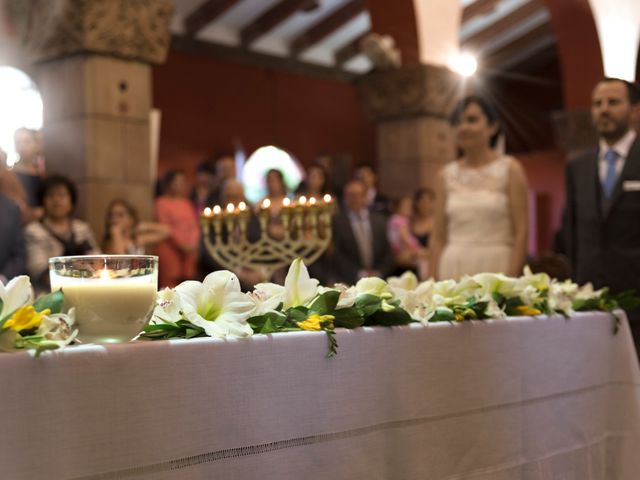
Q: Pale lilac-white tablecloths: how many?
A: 1